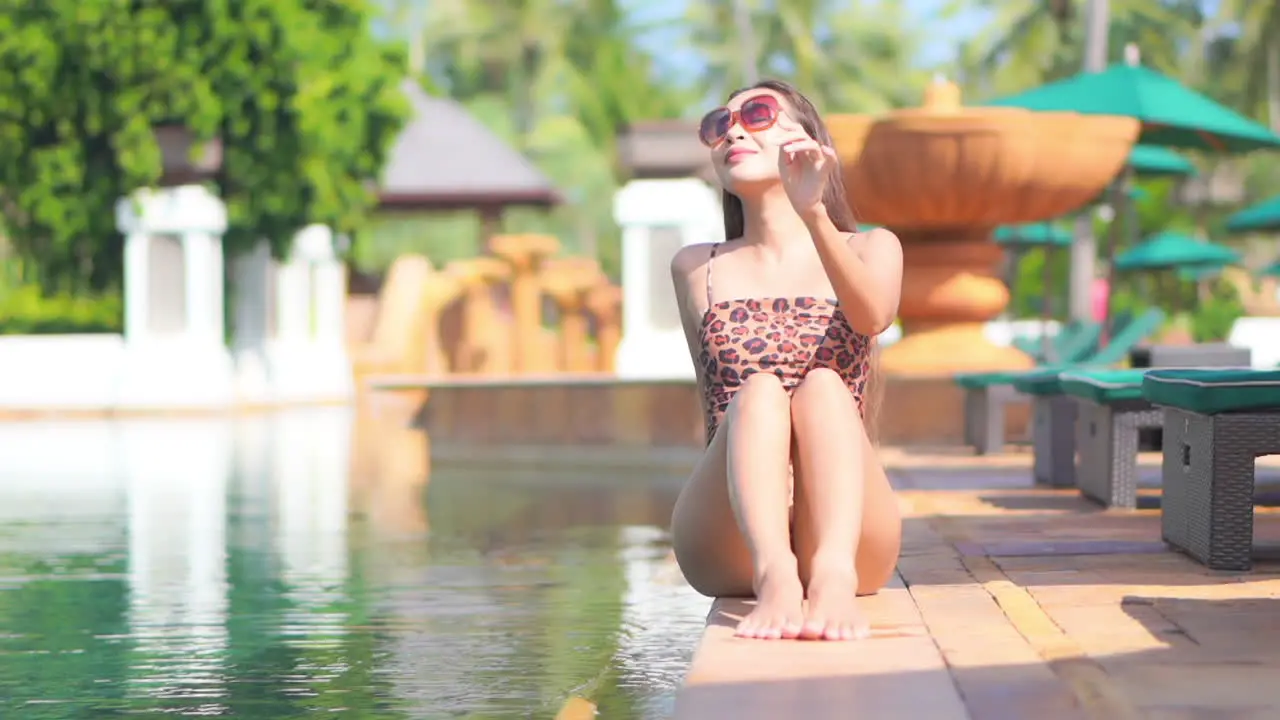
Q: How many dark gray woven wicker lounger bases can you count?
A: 4